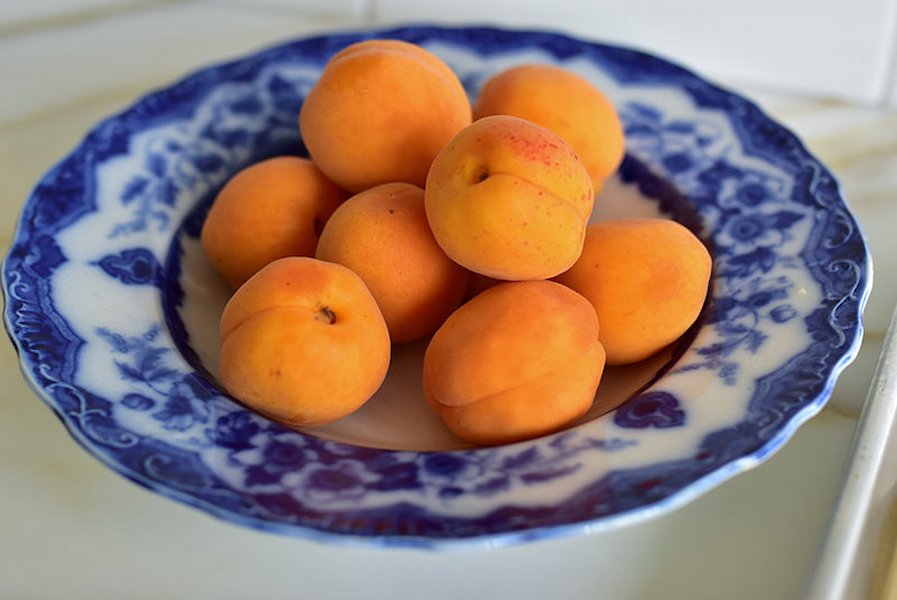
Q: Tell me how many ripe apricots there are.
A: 8